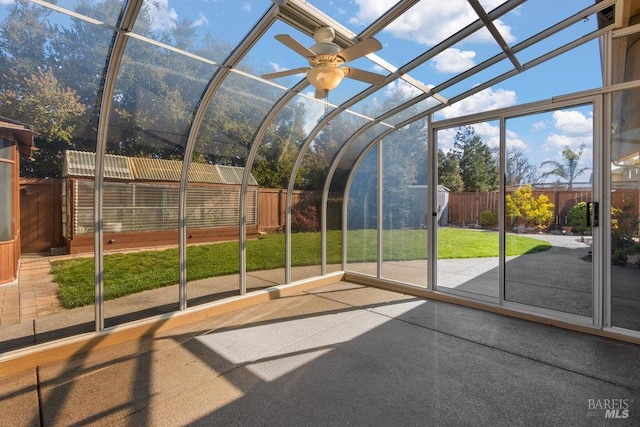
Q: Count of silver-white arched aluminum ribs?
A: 6